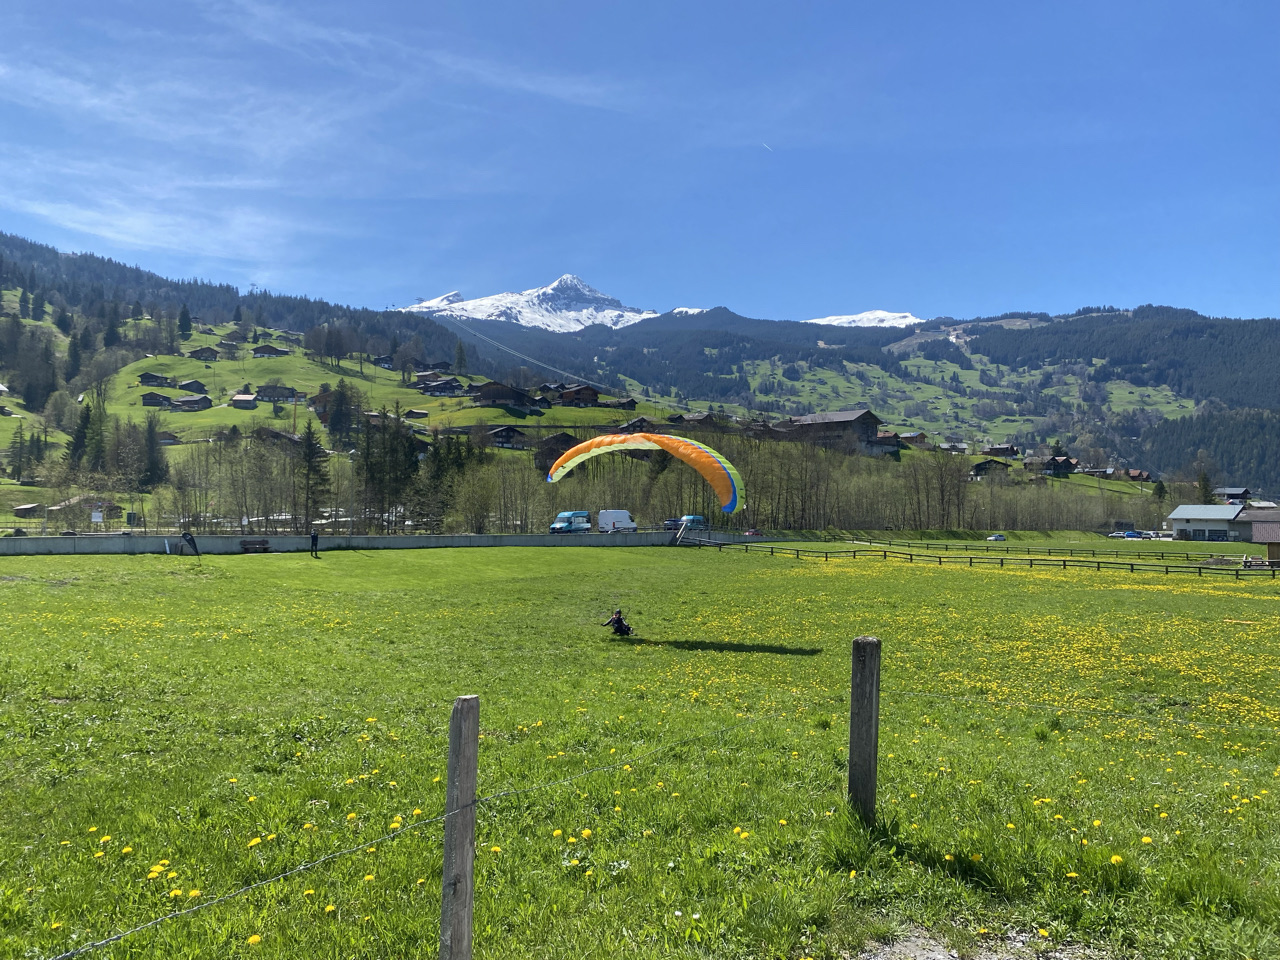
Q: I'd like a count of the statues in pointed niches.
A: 0